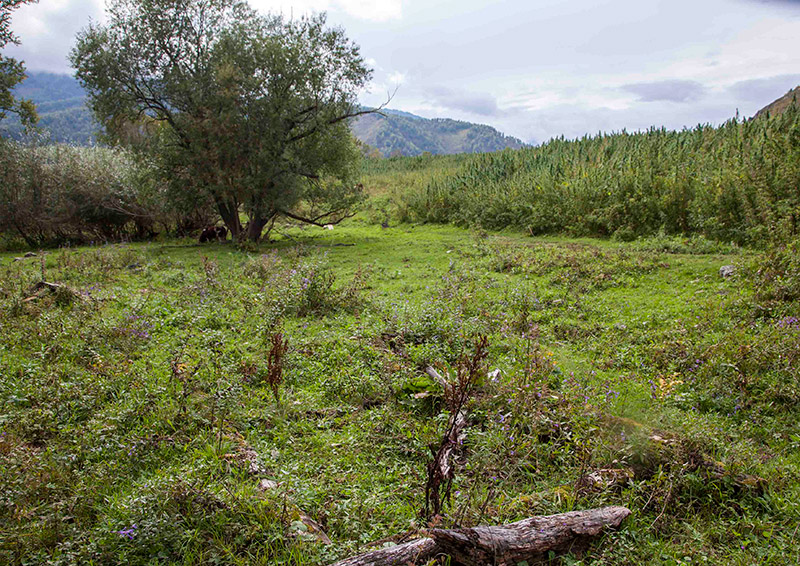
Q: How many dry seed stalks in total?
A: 2